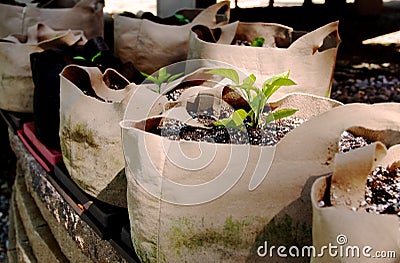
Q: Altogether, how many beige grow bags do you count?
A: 7